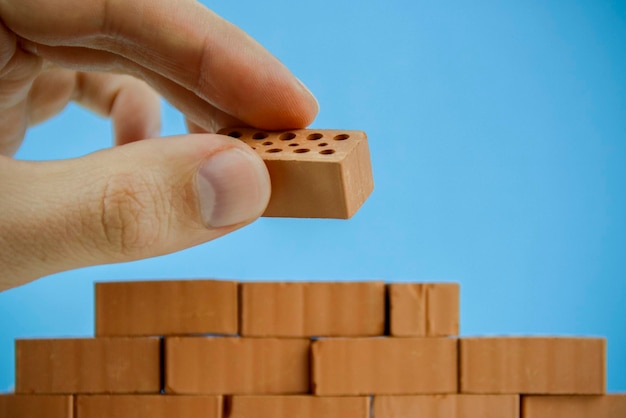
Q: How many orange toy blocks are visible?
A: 13